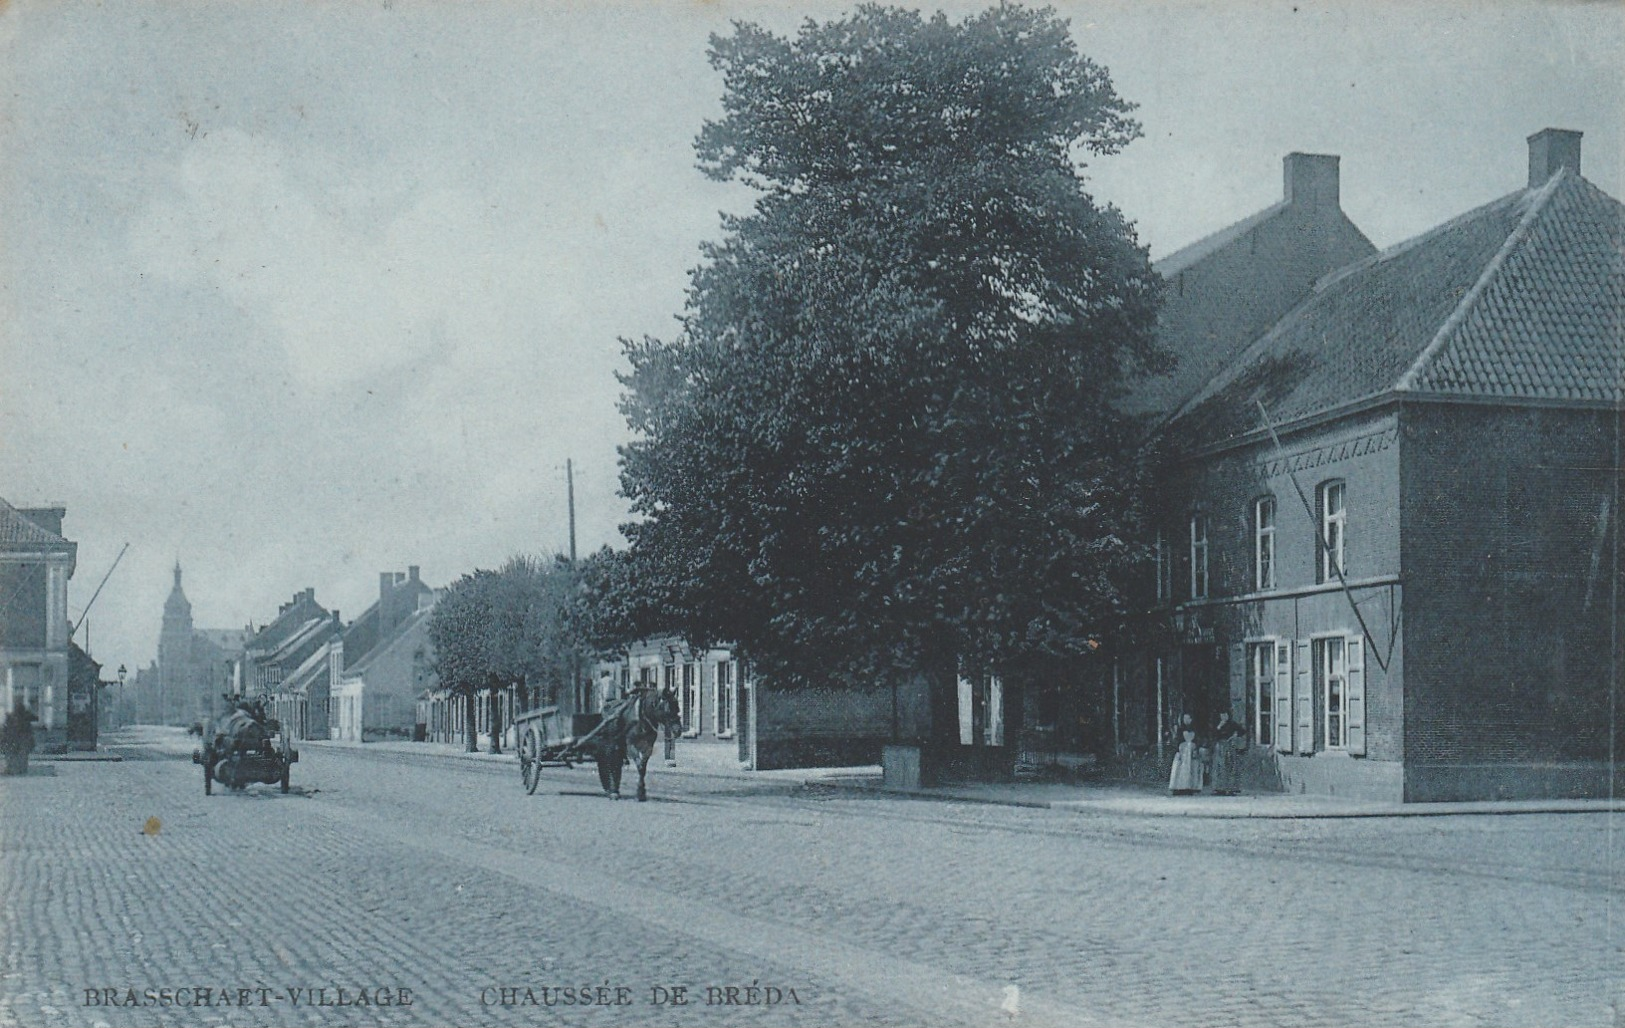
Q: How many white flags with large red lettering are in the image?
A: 0